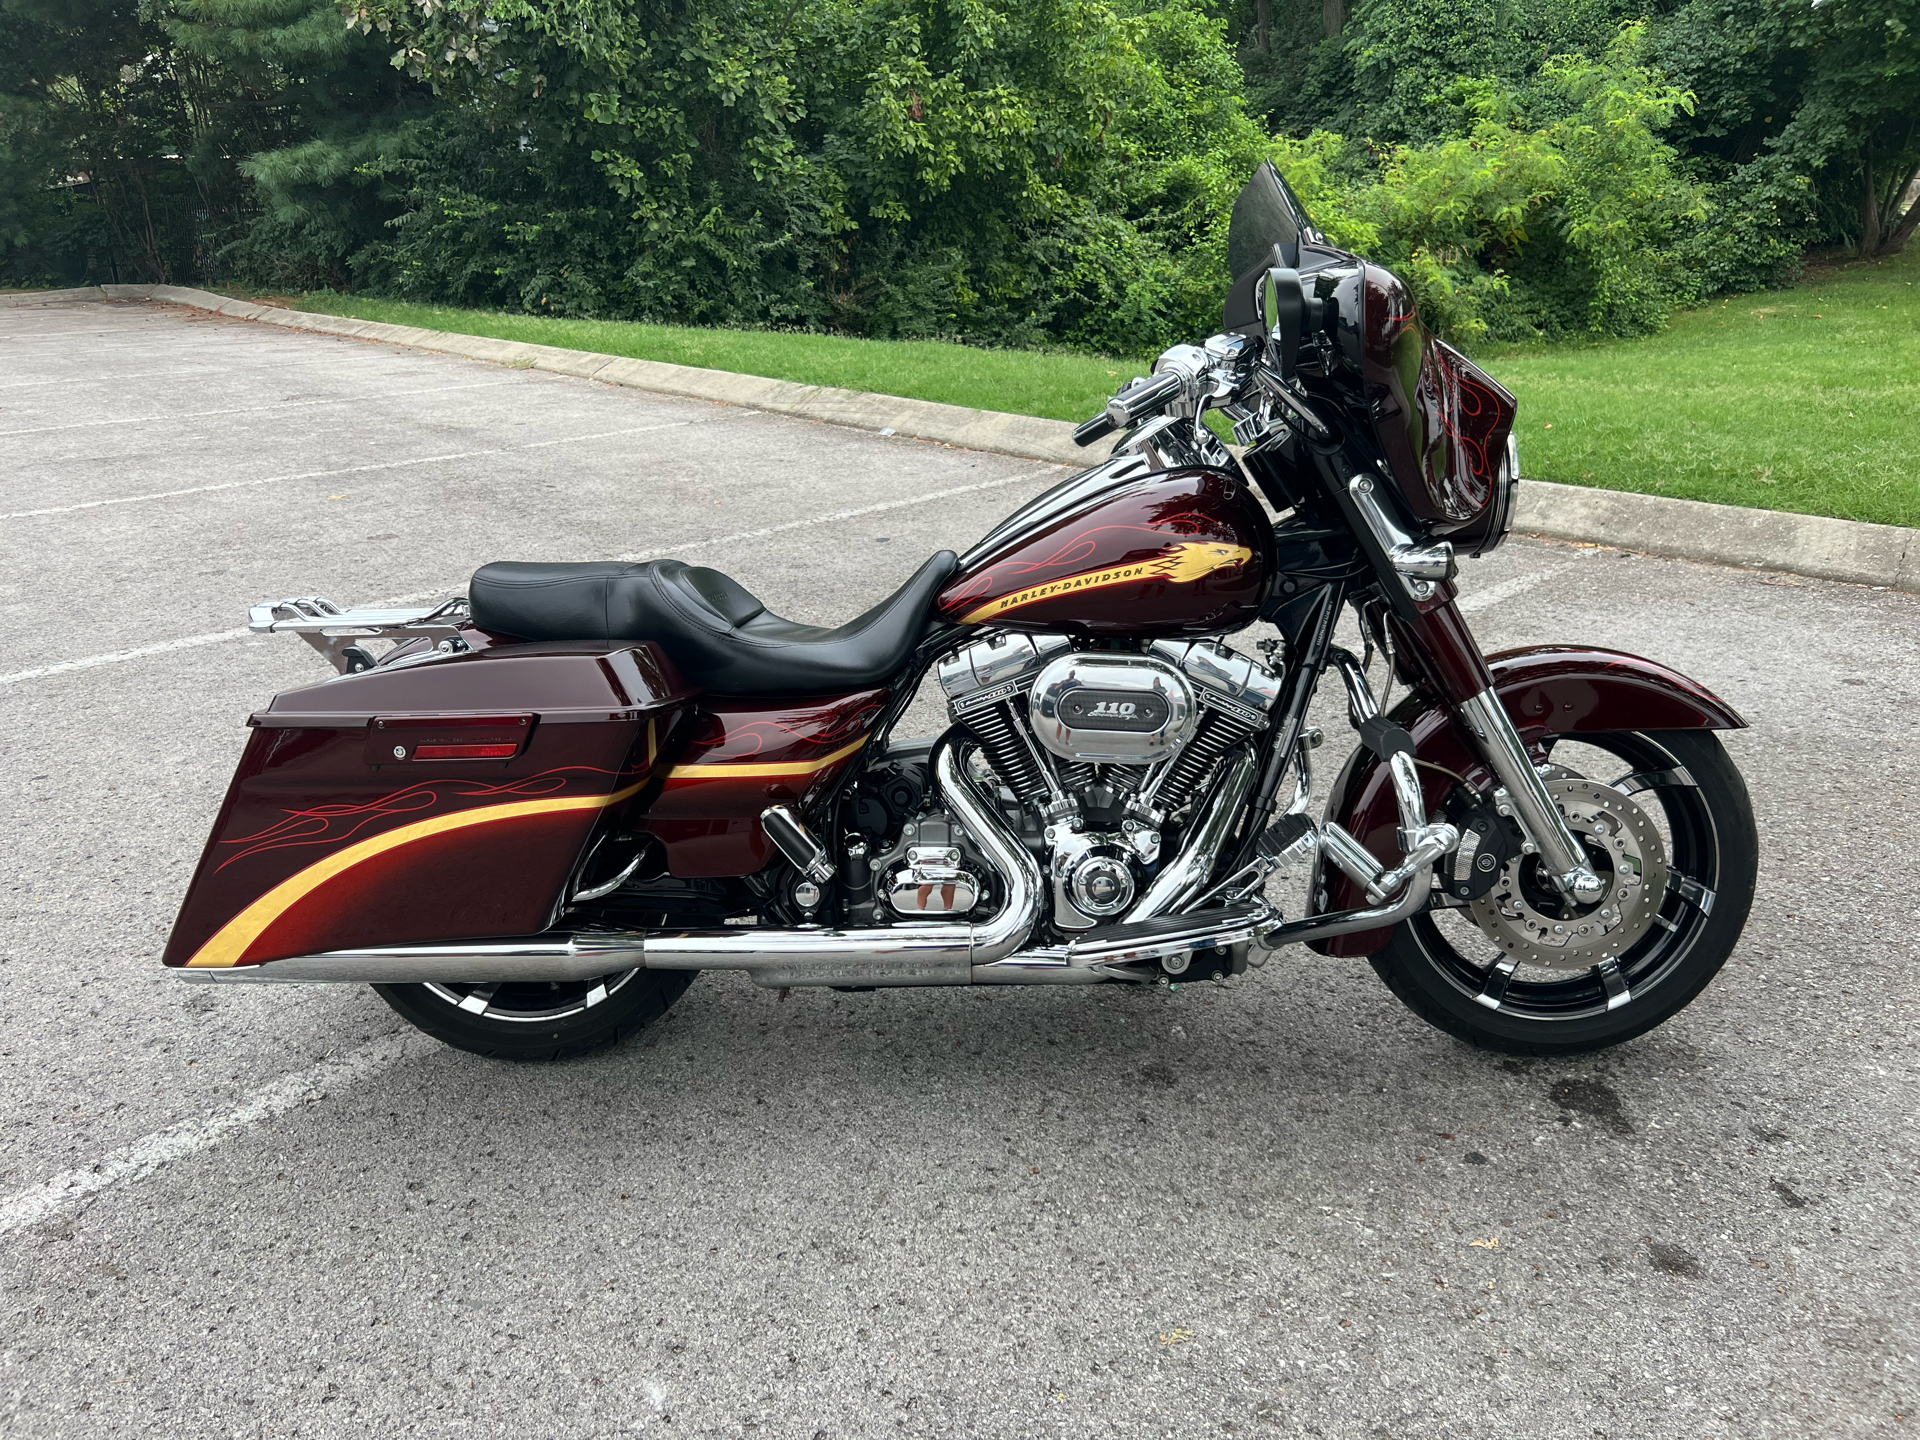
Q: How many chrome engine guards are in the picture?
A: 1